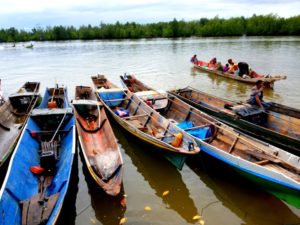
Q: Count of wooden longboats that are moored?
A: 6